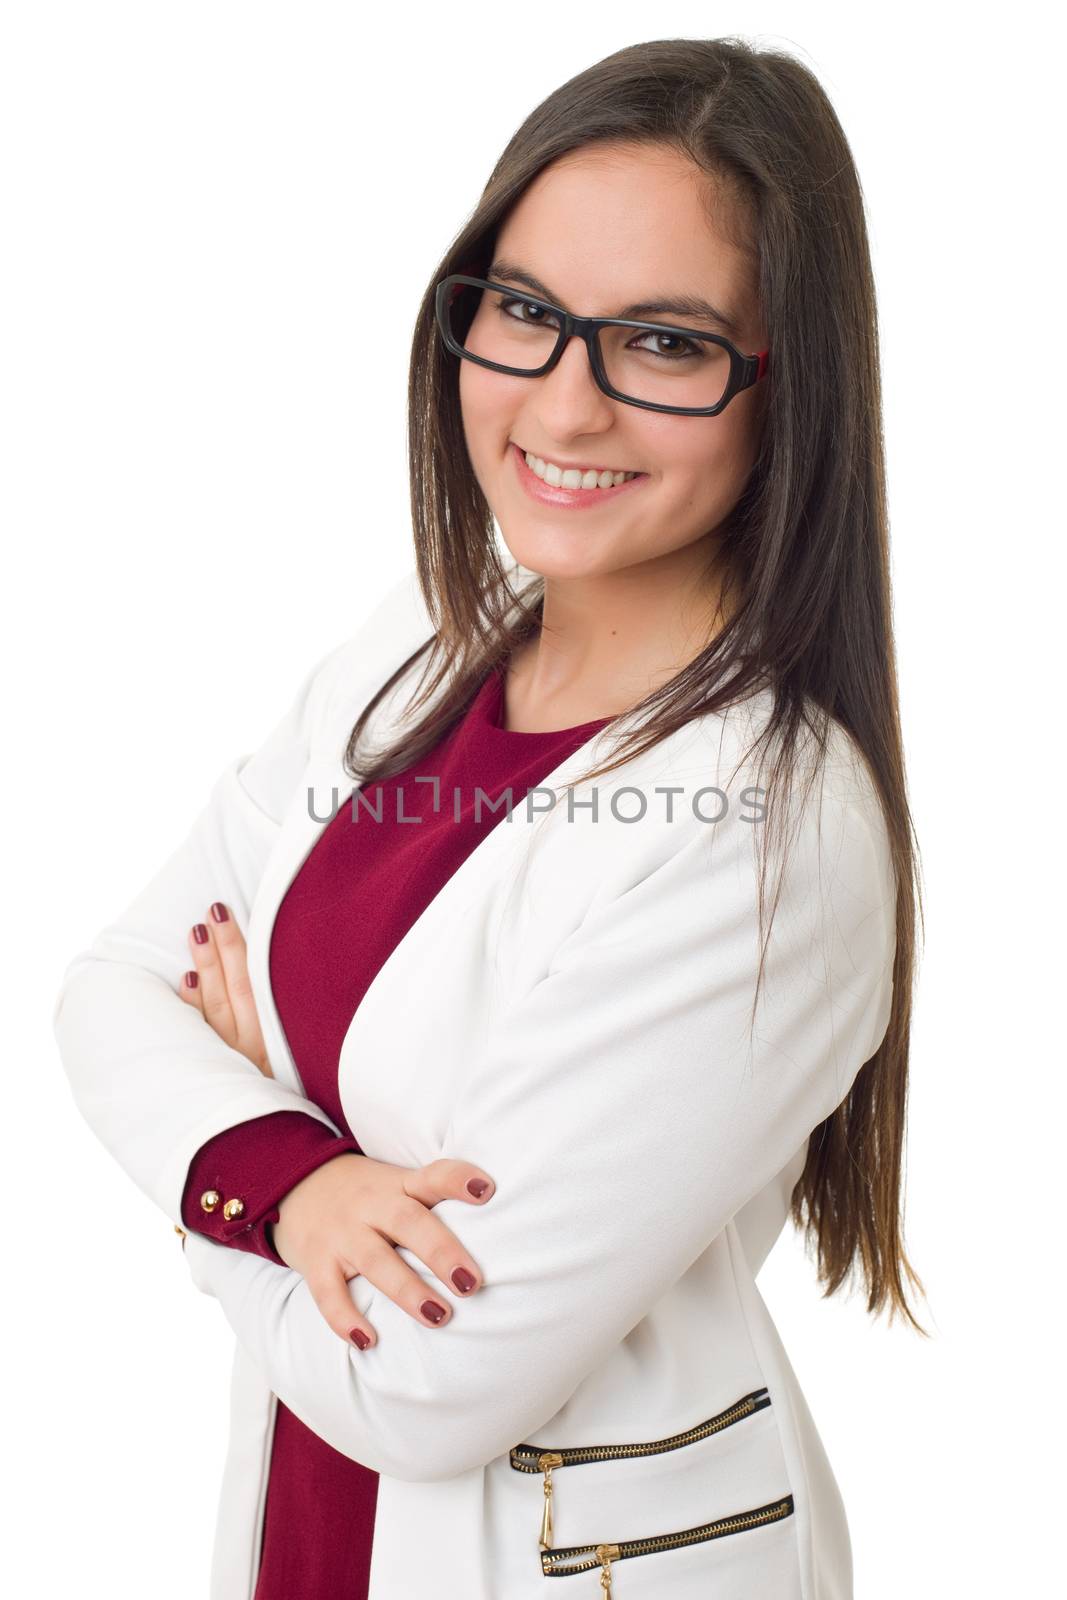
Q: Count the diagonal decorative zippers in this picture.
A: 2